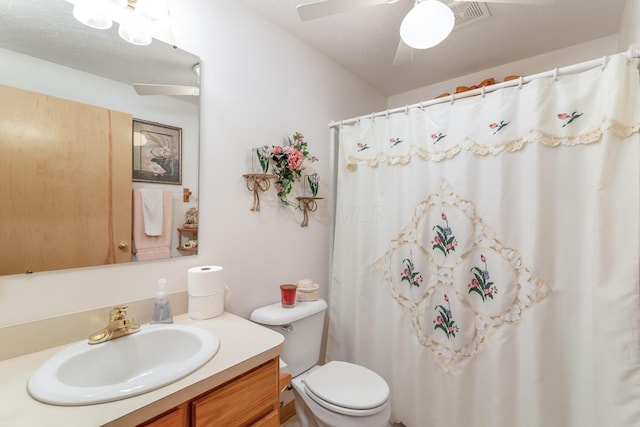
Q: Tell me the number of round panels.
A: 4